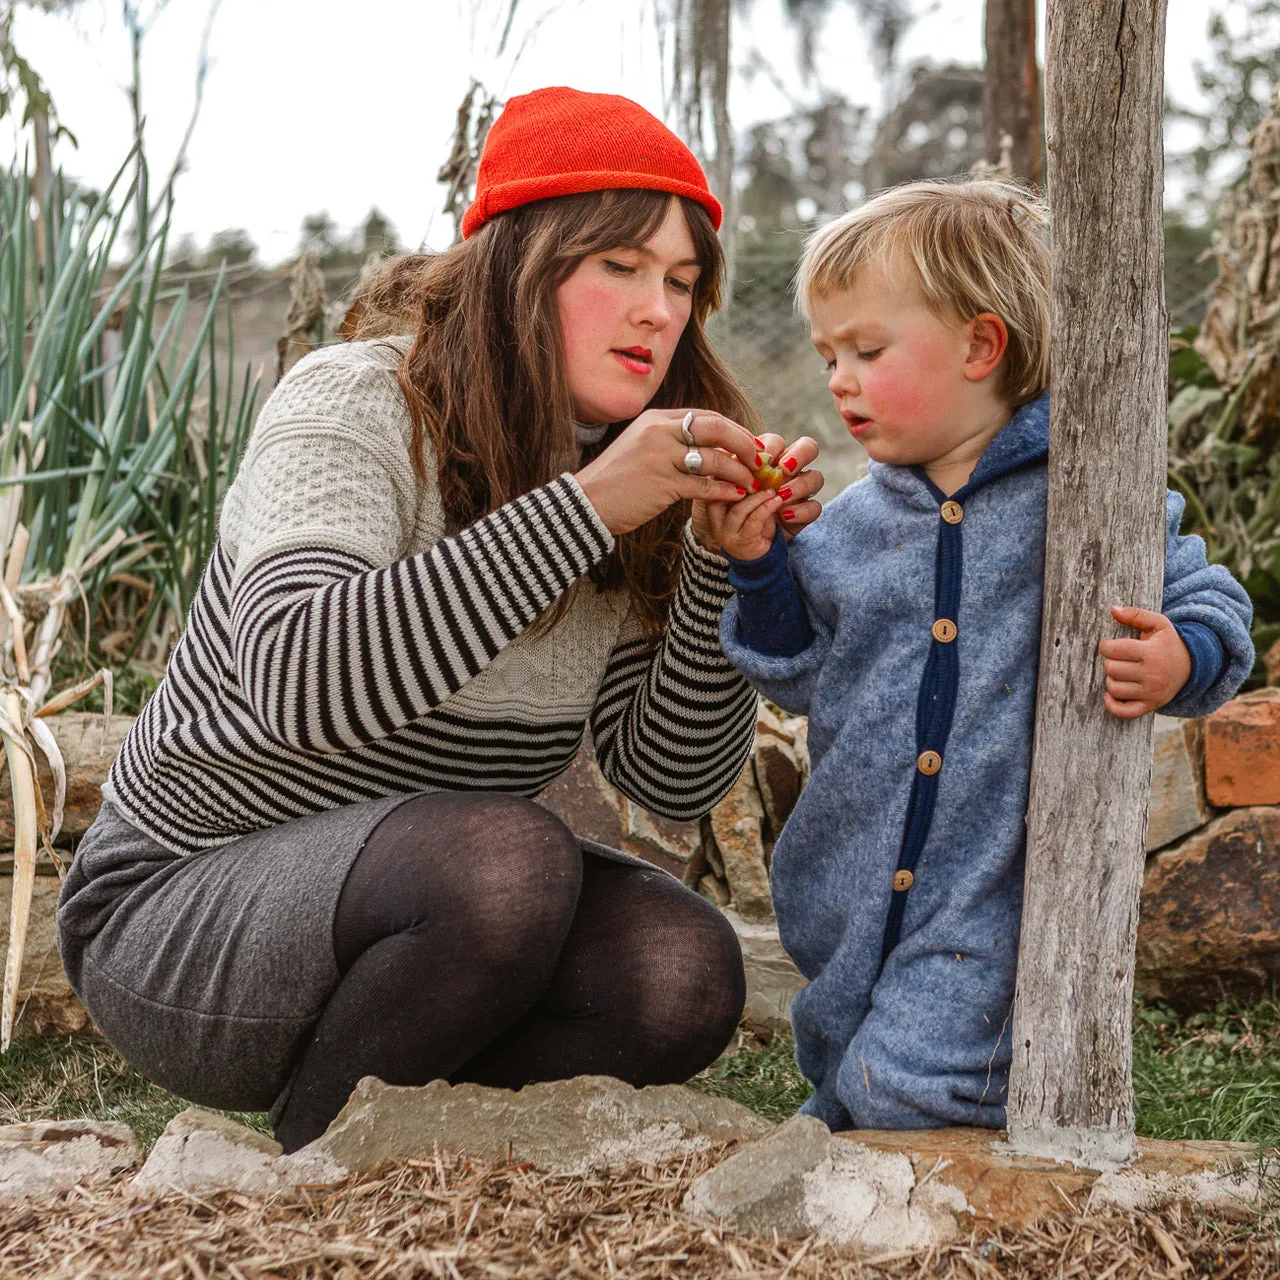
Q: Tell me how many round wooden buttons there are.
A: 4